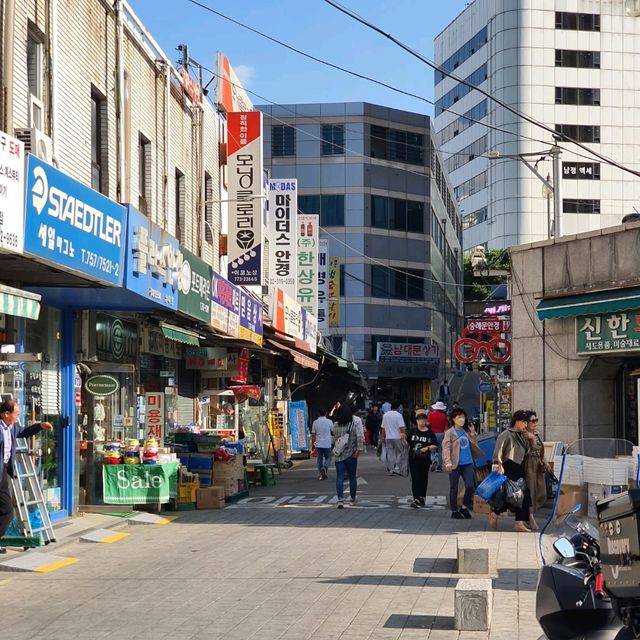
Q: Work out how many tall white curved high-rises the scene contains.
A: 1